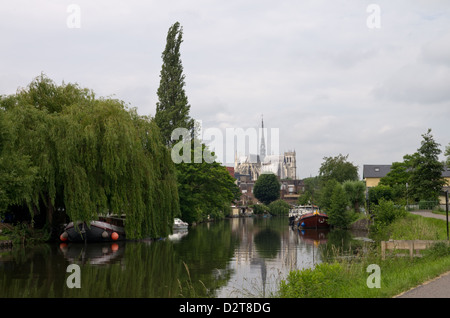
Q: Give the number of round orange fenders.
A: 2